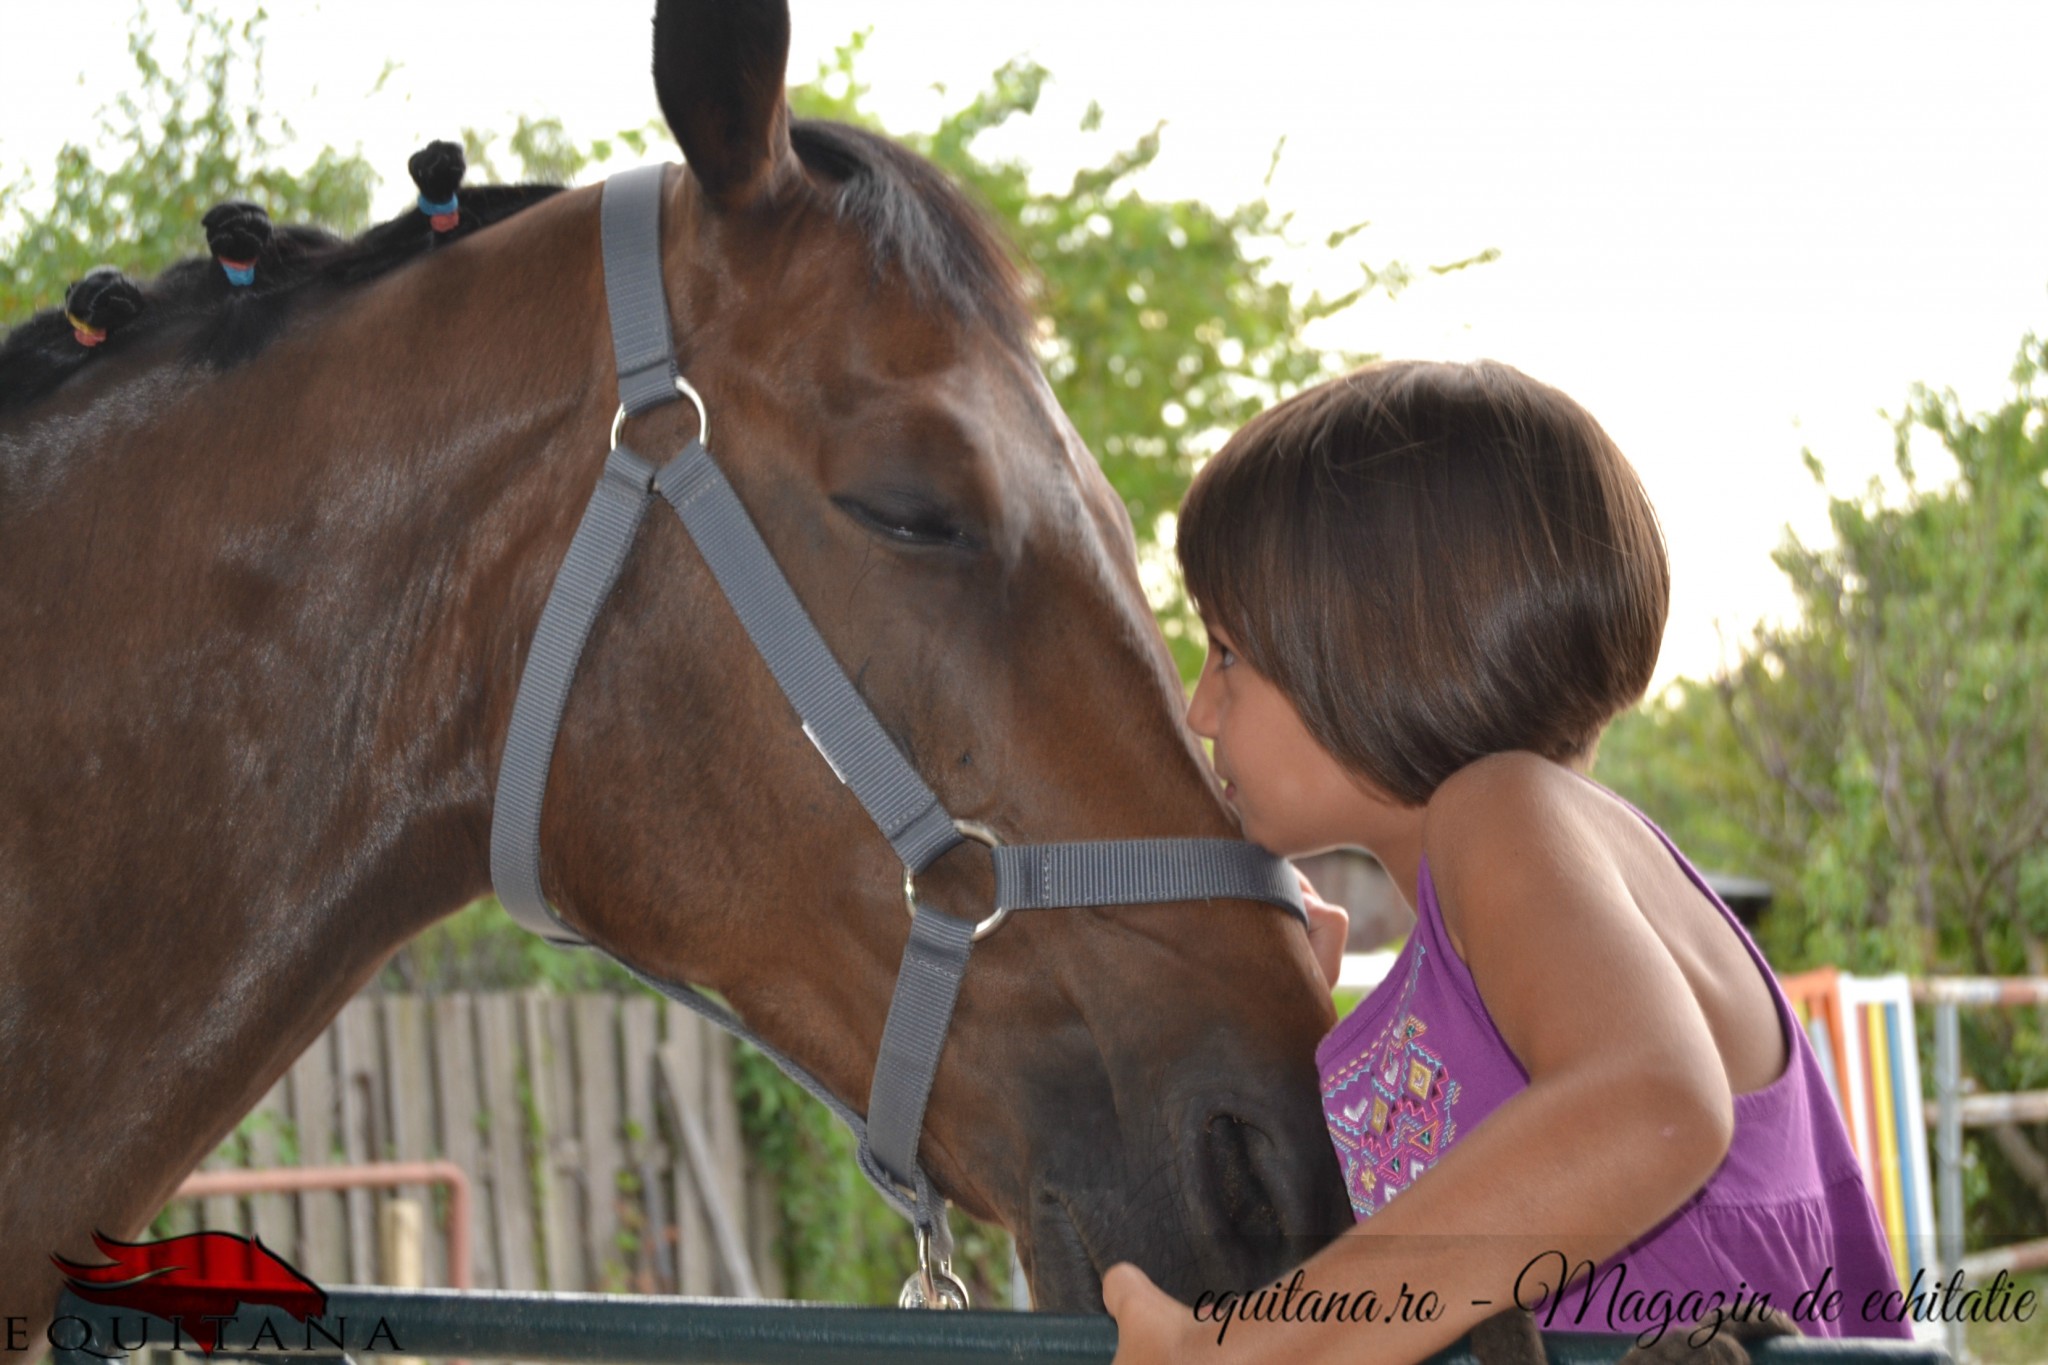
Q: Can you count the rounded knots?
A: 3